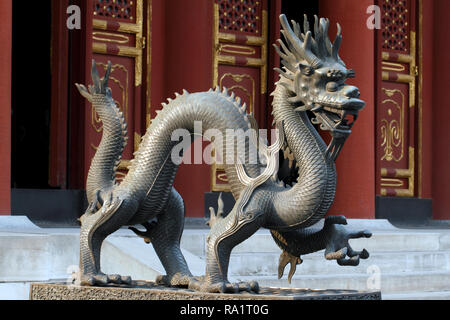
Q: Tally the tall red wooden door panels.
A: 3